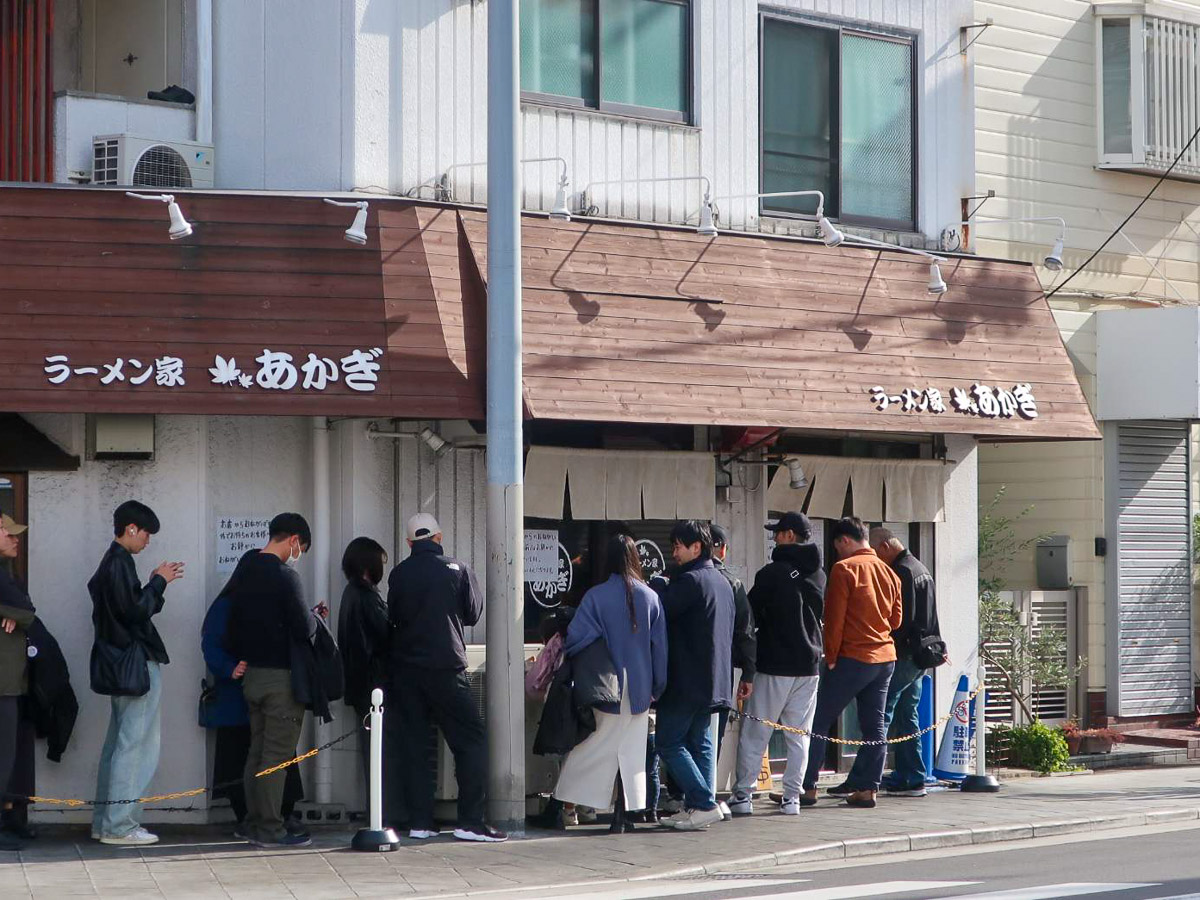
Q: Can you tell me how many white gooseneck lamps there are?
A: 7